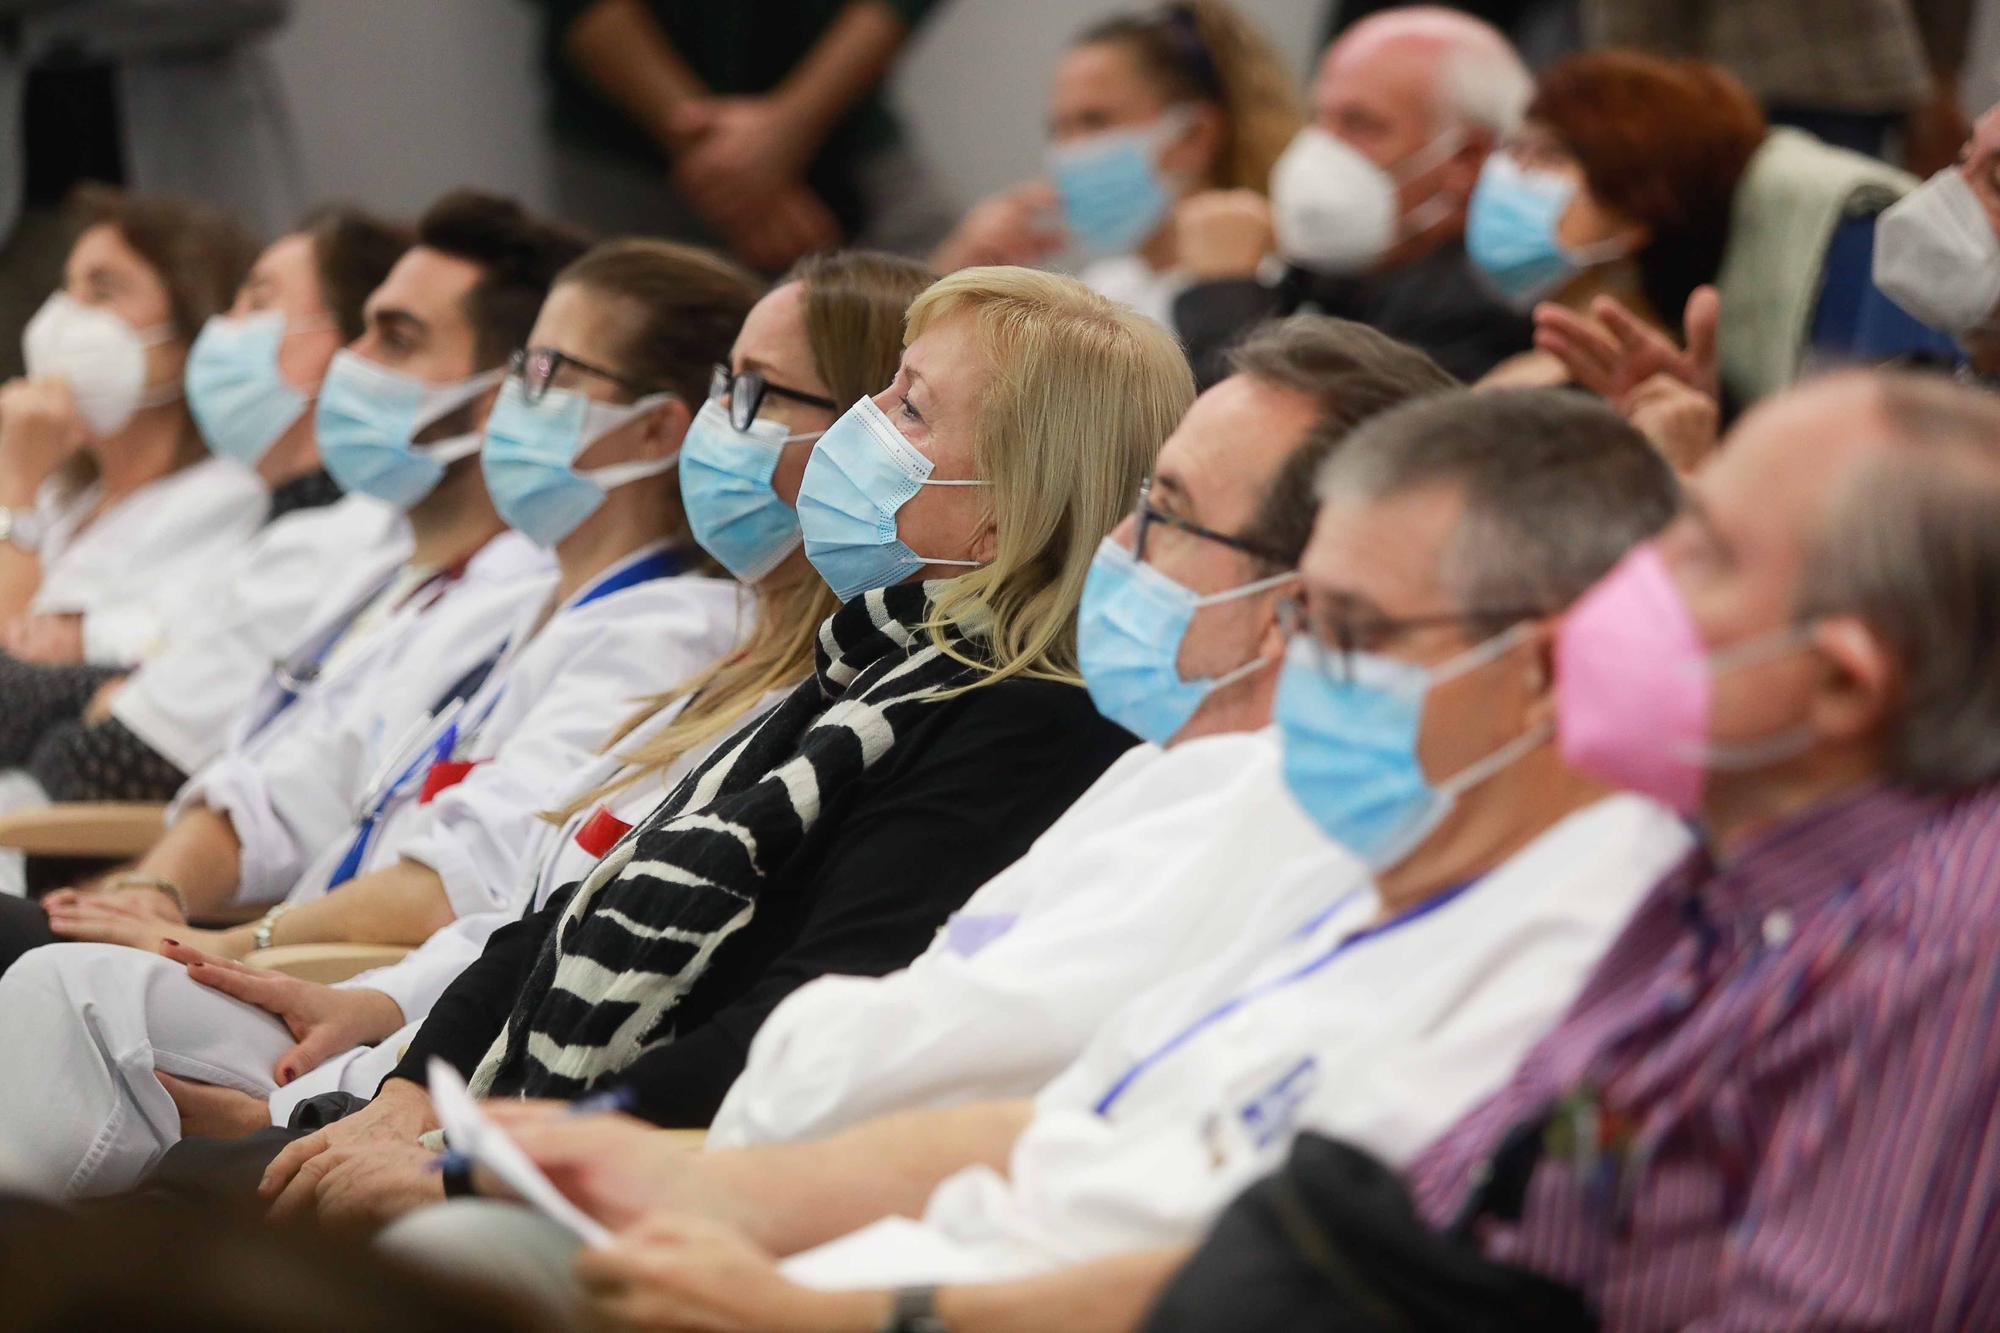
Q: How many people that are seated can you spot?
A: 13